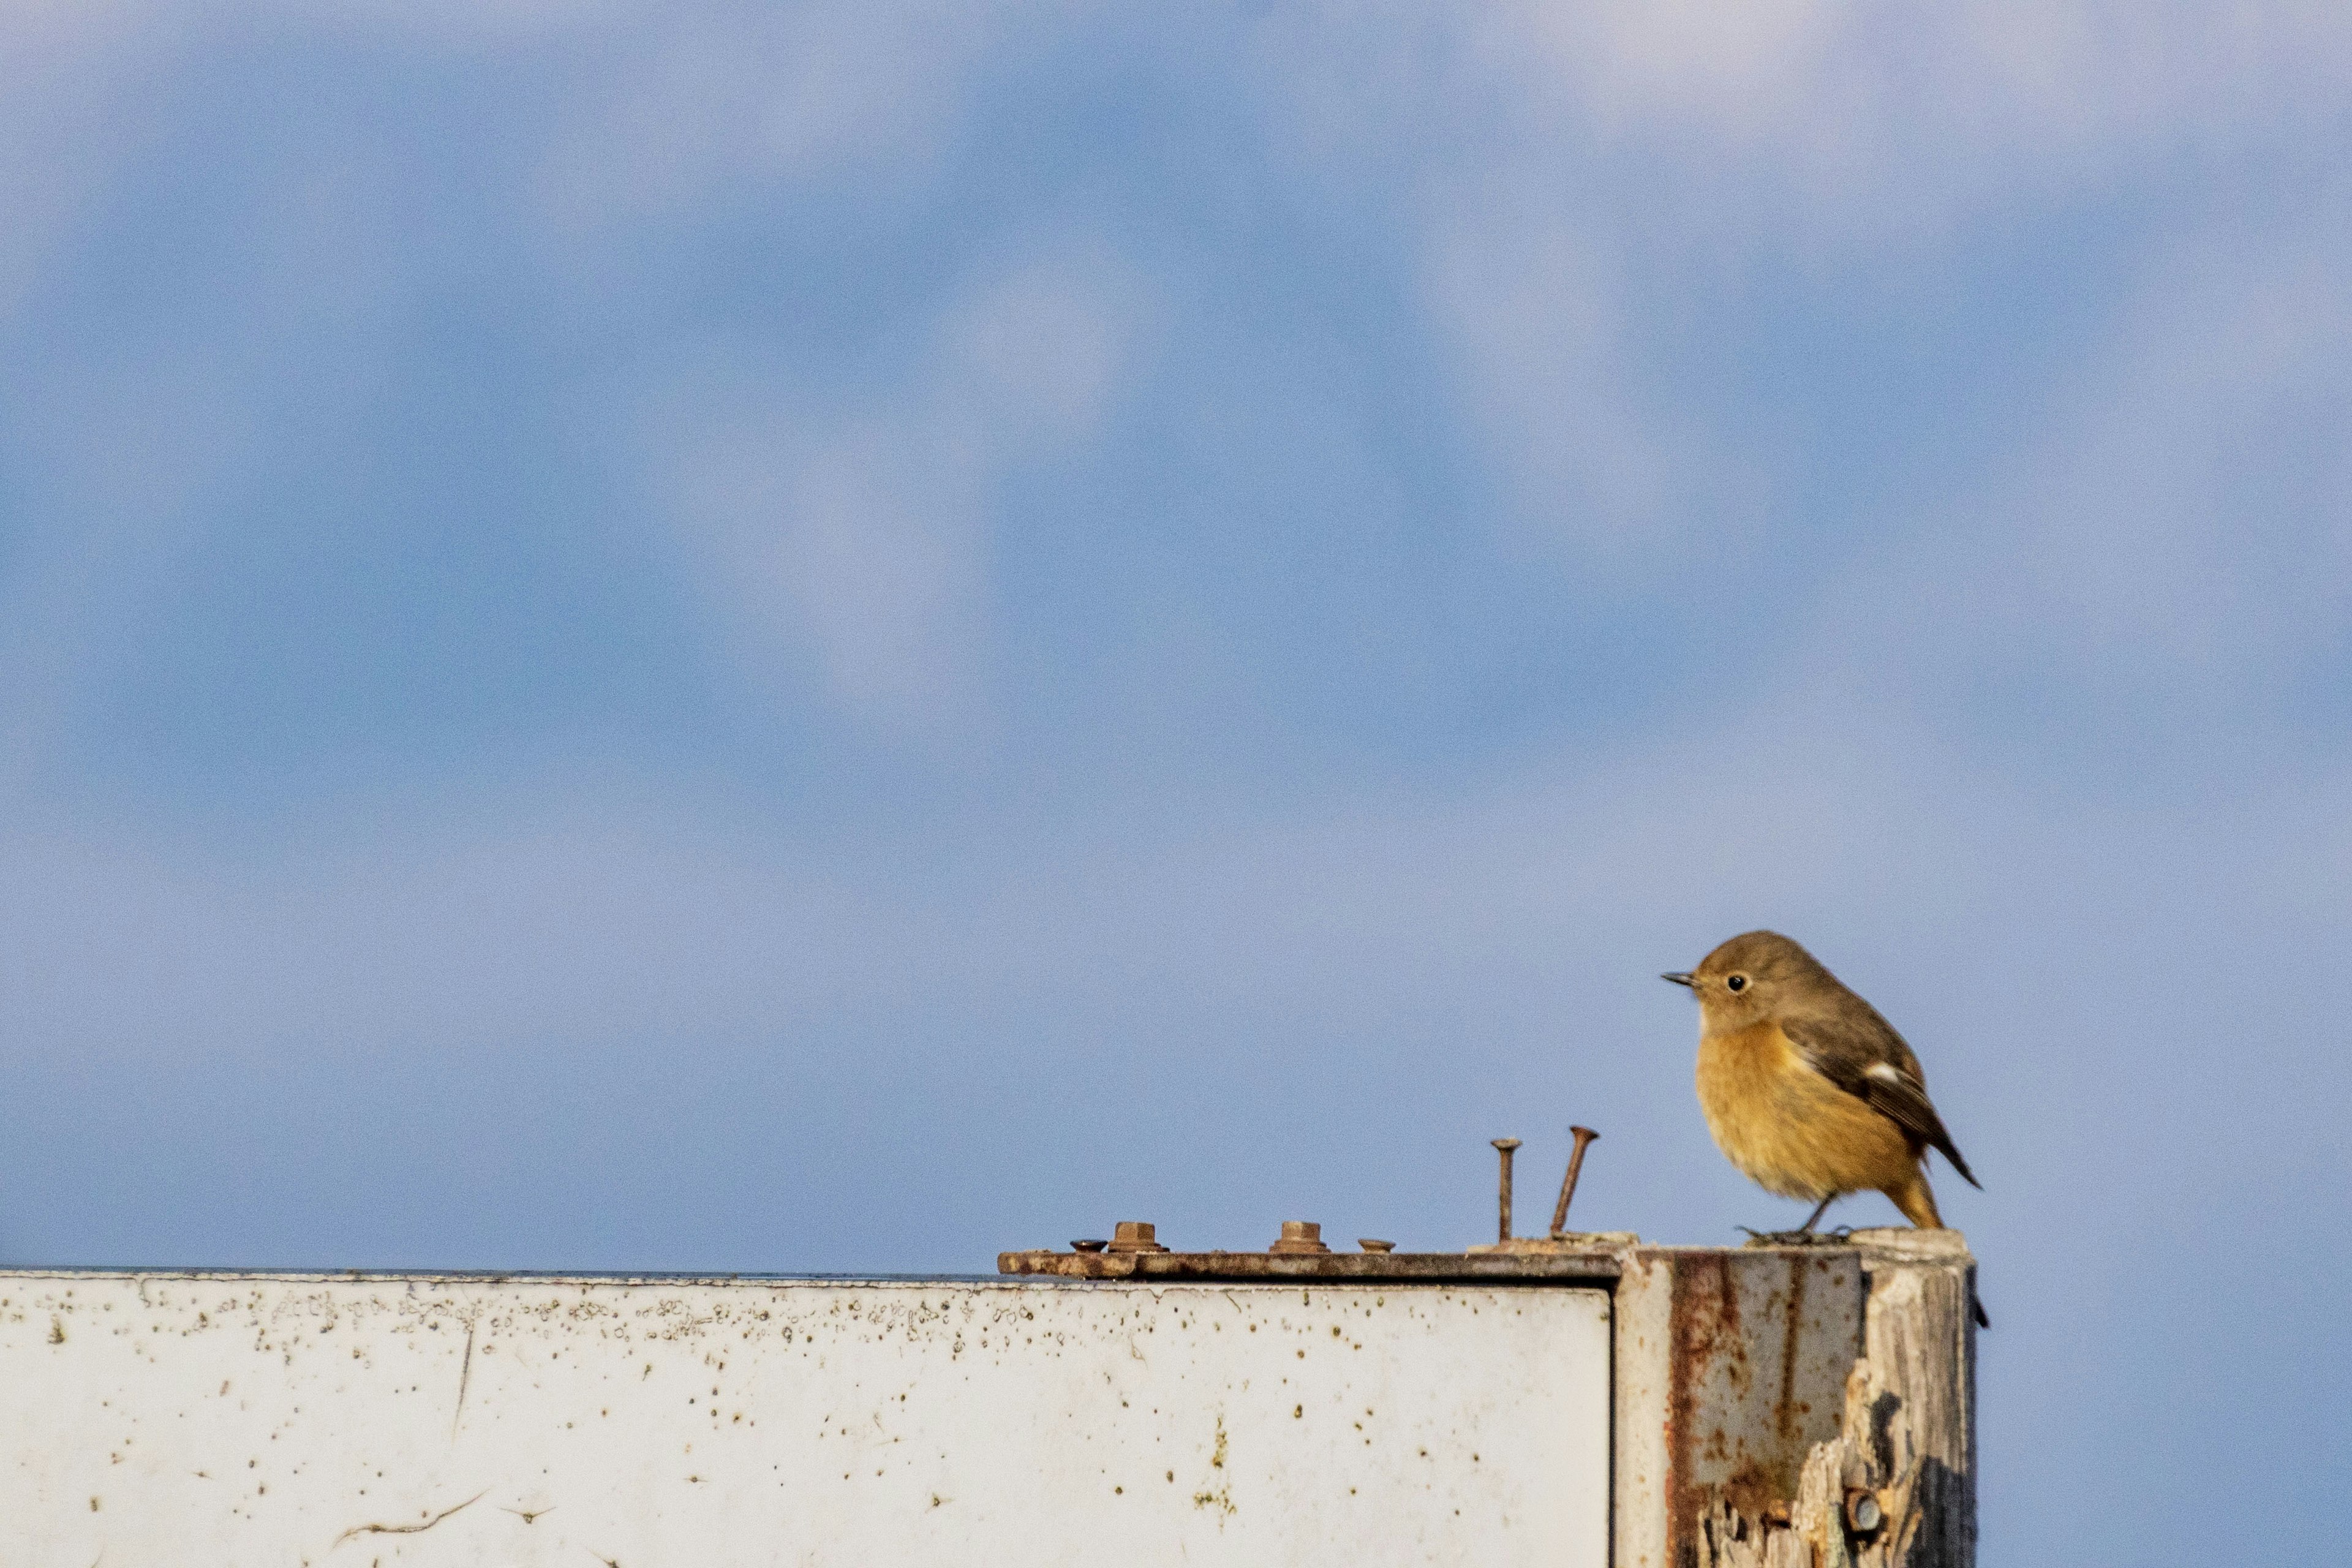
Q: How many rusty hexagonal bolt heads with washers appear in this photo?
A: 2